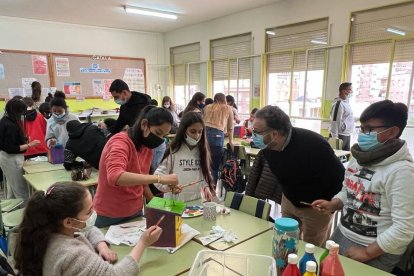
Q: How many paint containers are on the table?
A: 5